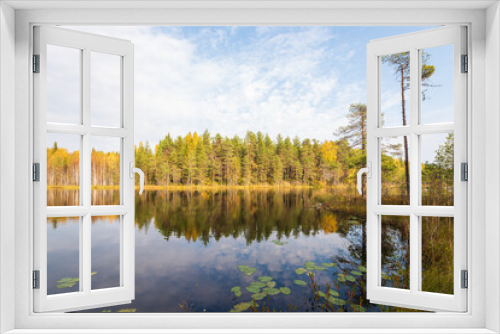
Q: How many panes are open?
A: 2